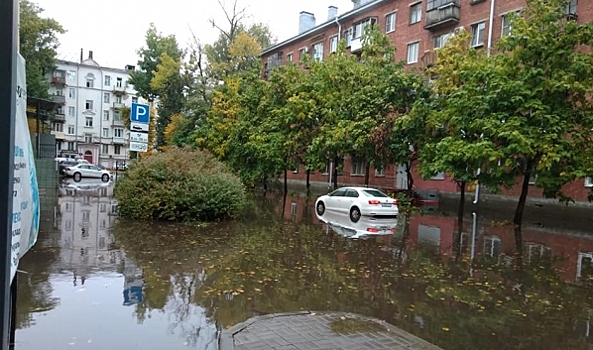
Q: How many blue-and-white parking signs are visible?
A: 1